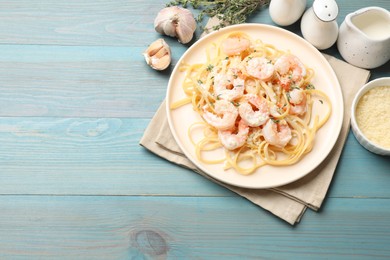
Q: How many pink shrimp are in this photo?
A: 9